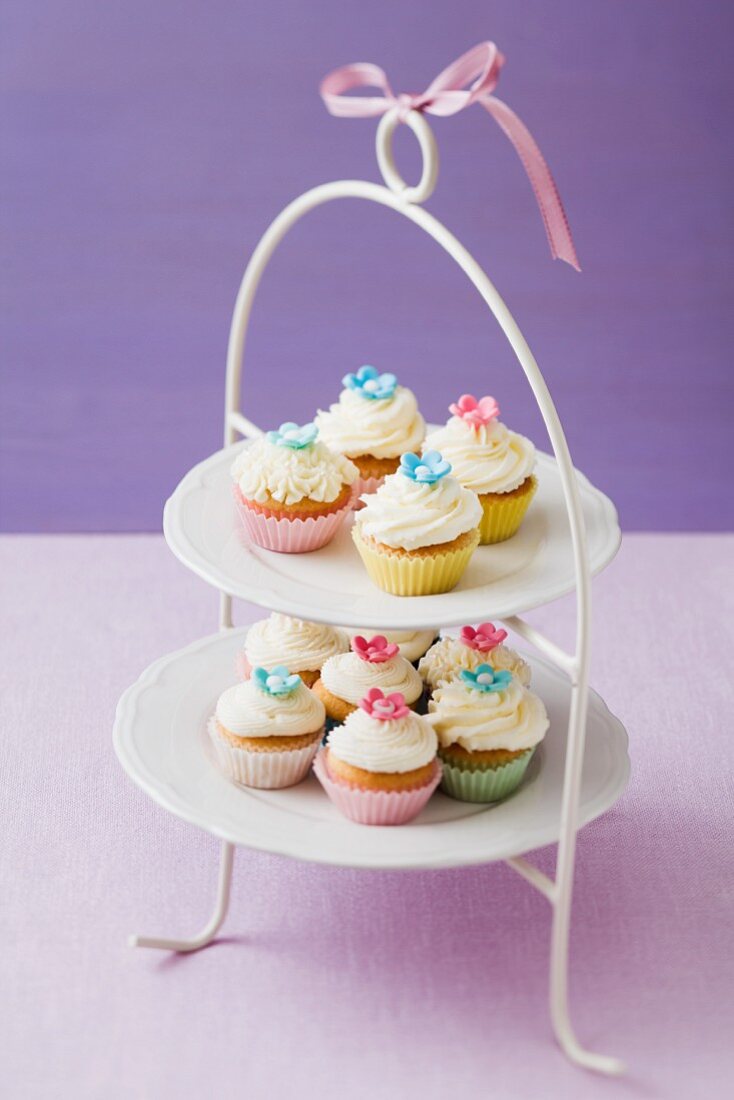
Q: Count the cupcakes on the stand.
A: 11